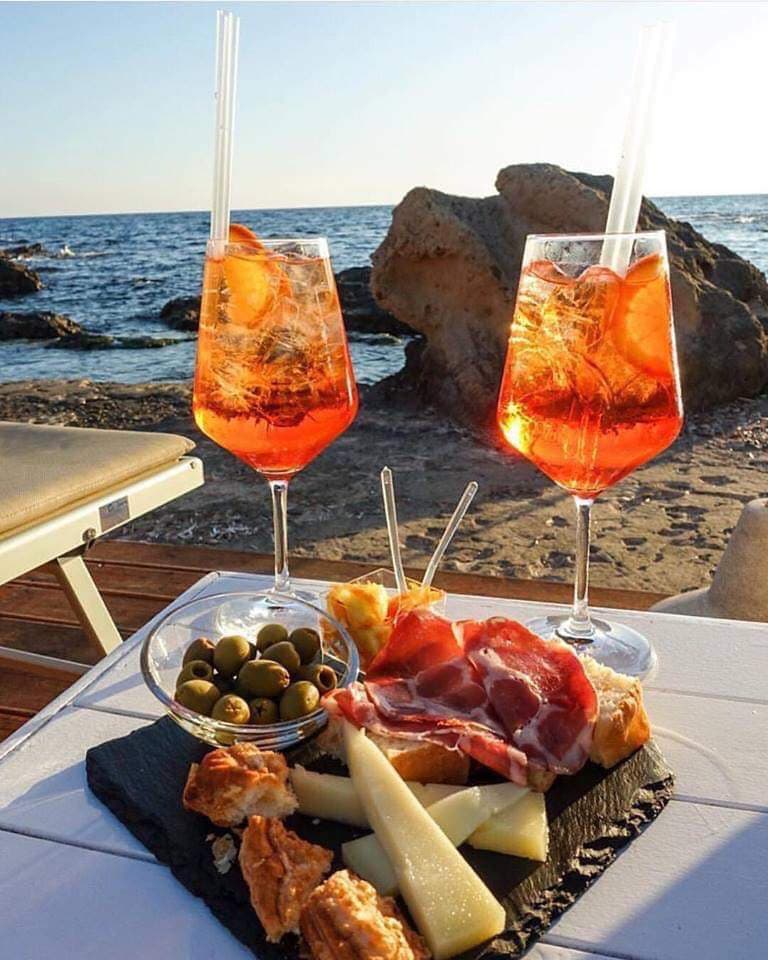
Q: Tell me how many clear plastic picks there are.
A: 2